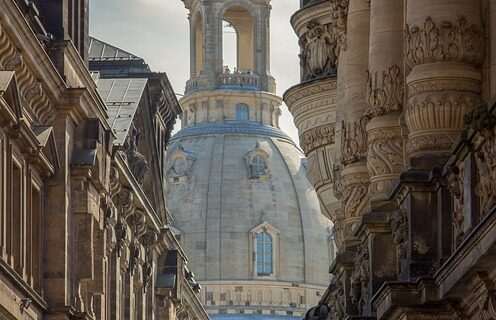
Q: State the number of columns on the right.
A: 3